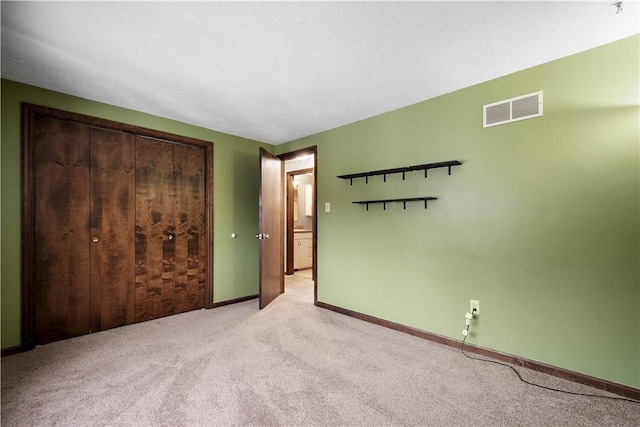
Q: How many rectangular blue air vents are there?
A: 0